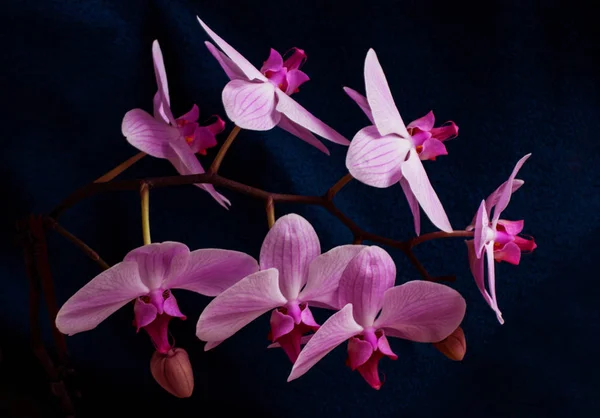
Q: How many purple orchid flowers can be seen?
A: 7